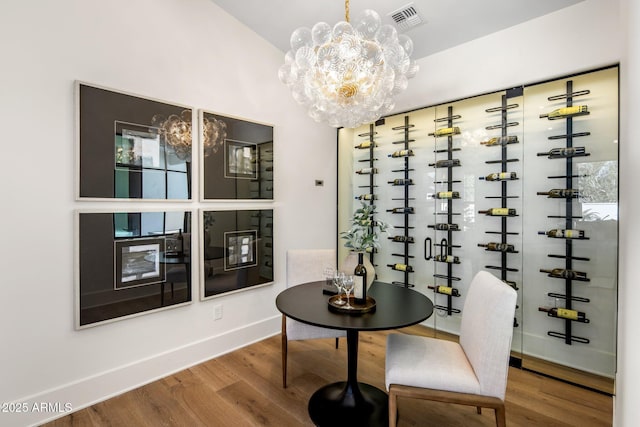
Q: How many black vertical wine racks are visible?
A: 5